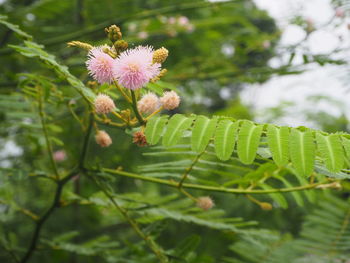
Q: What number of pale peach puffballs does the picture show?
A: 5